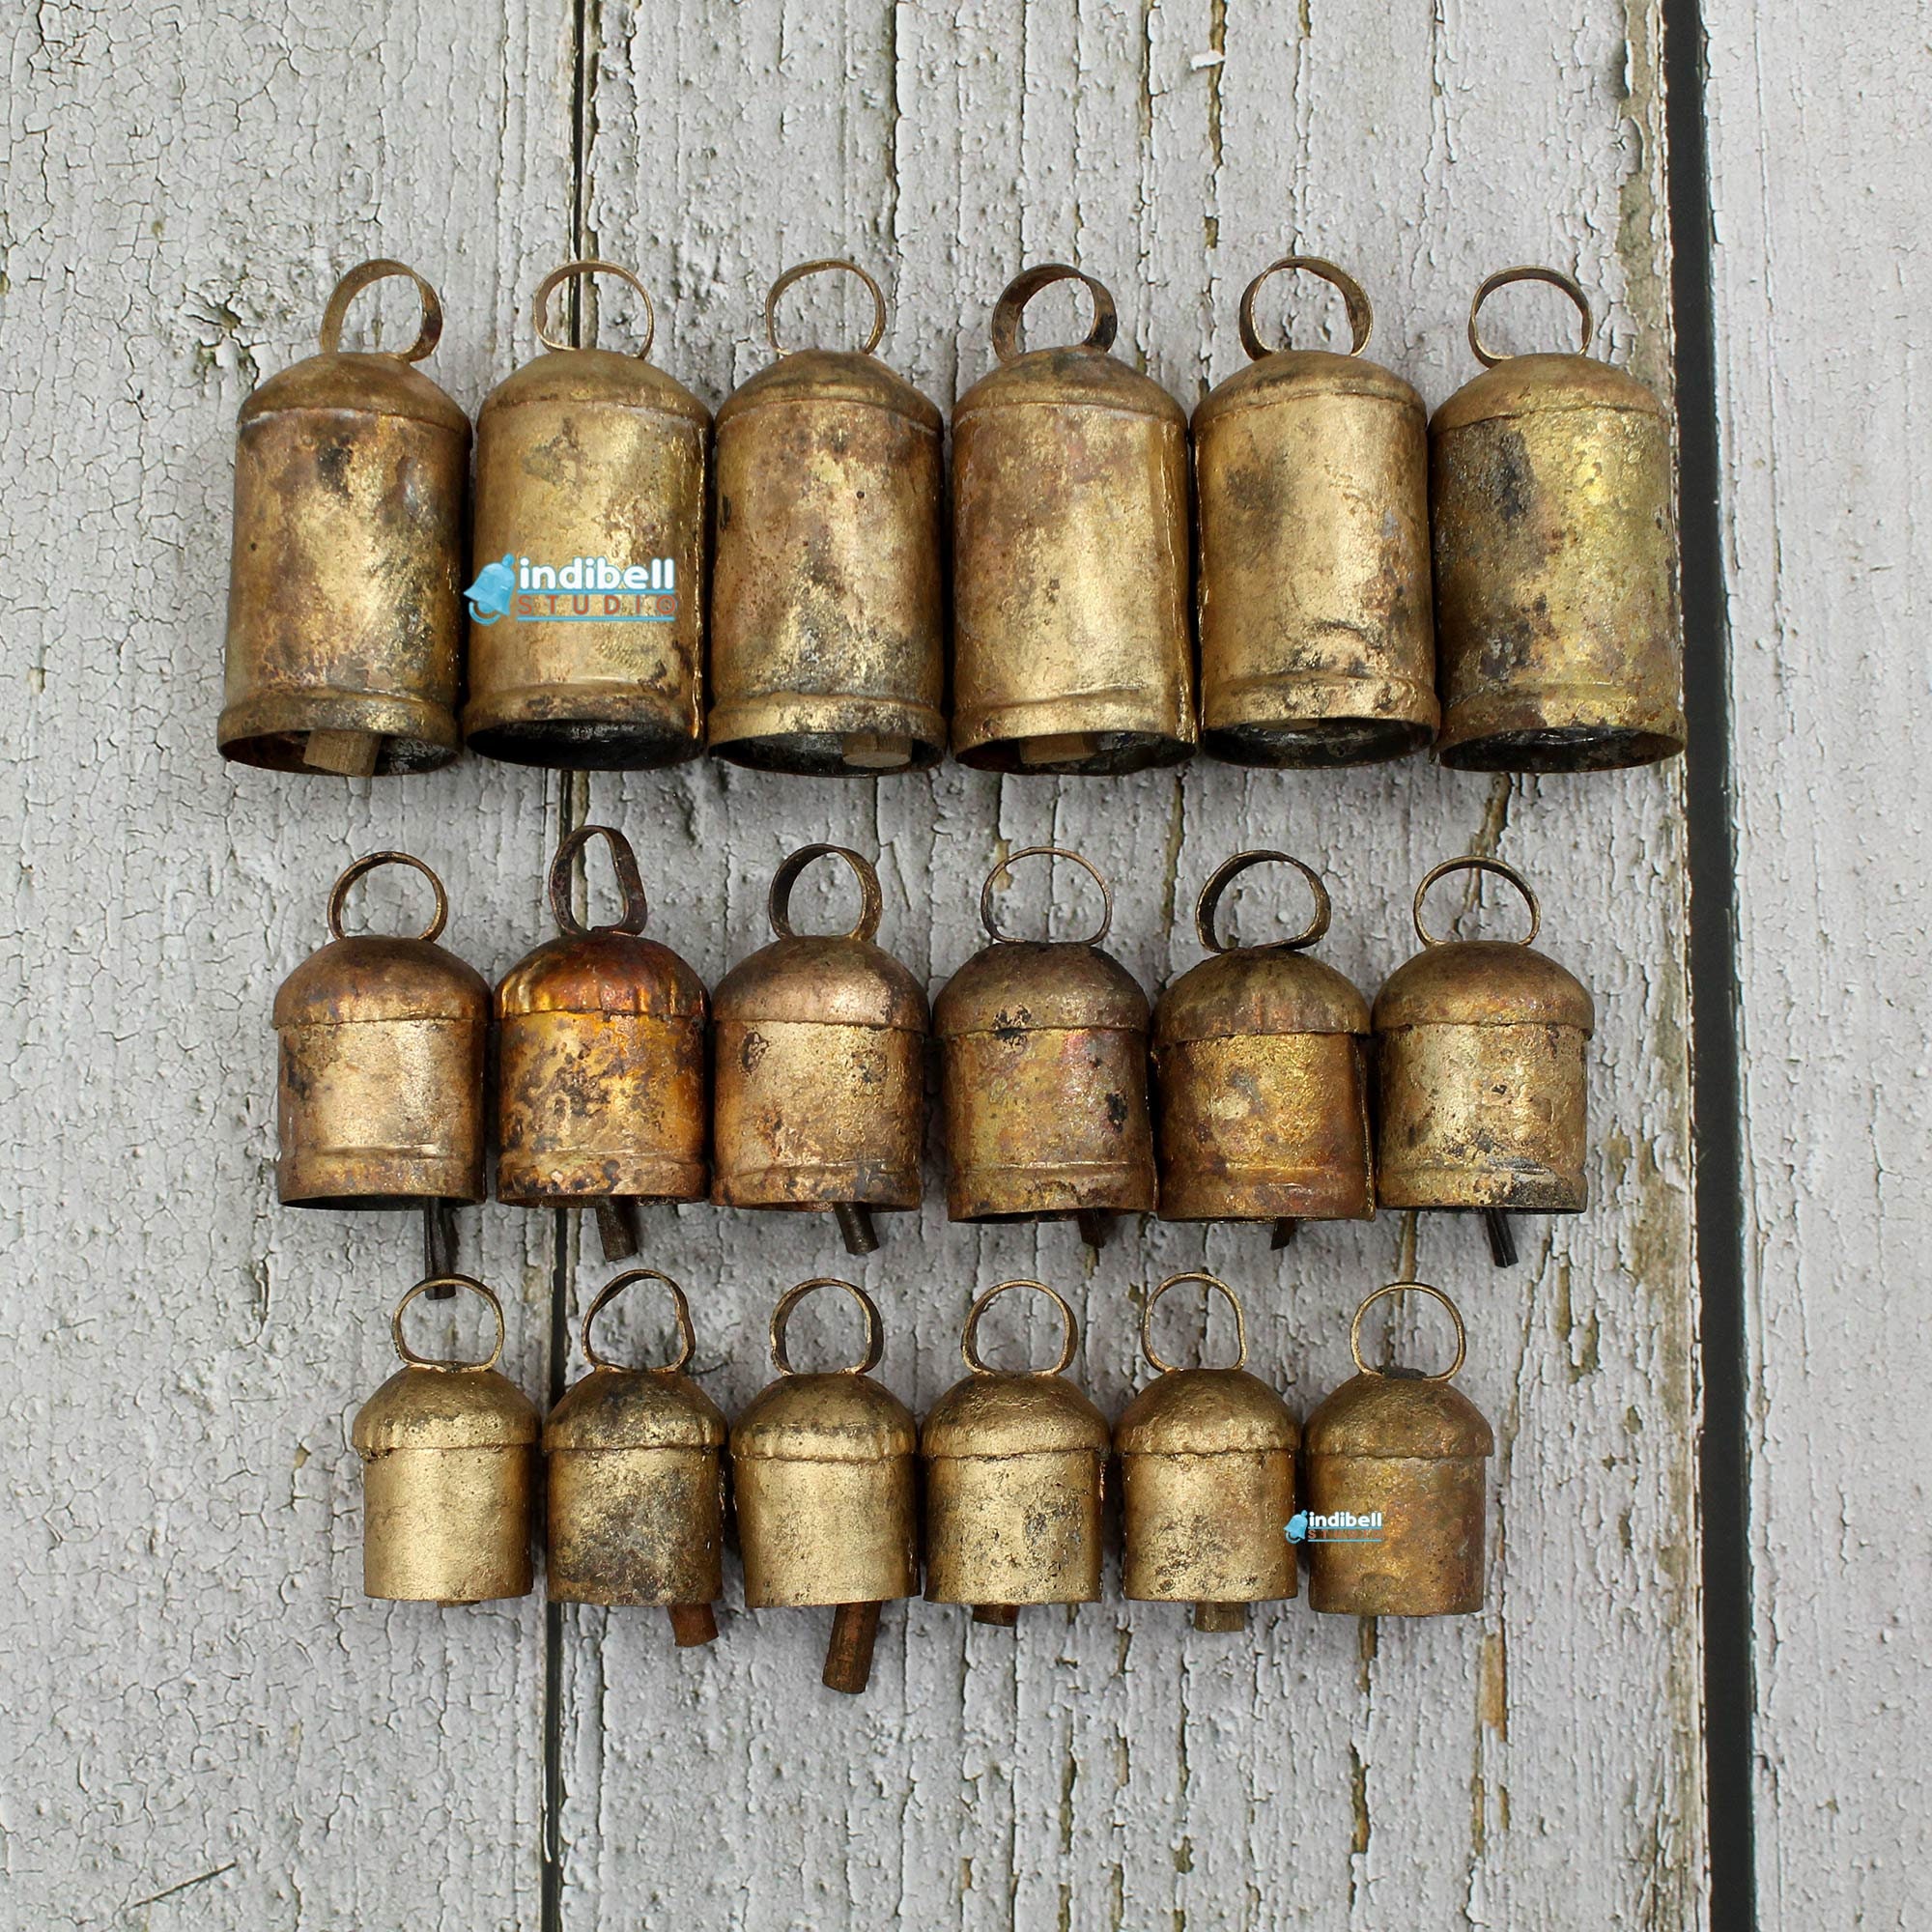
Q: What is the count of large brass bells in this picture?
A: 6